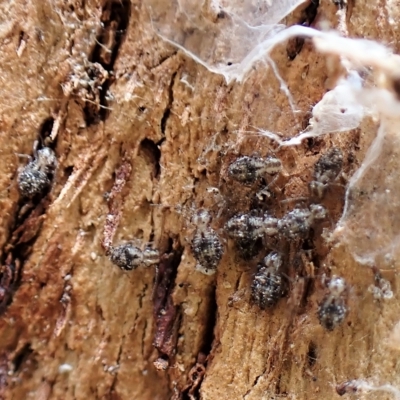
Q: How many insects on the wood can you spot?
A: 9